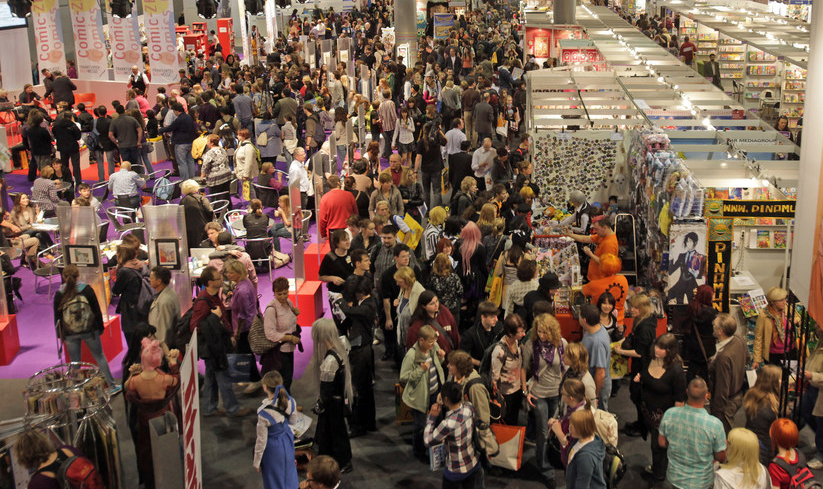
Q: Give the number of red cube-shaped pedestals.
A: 4